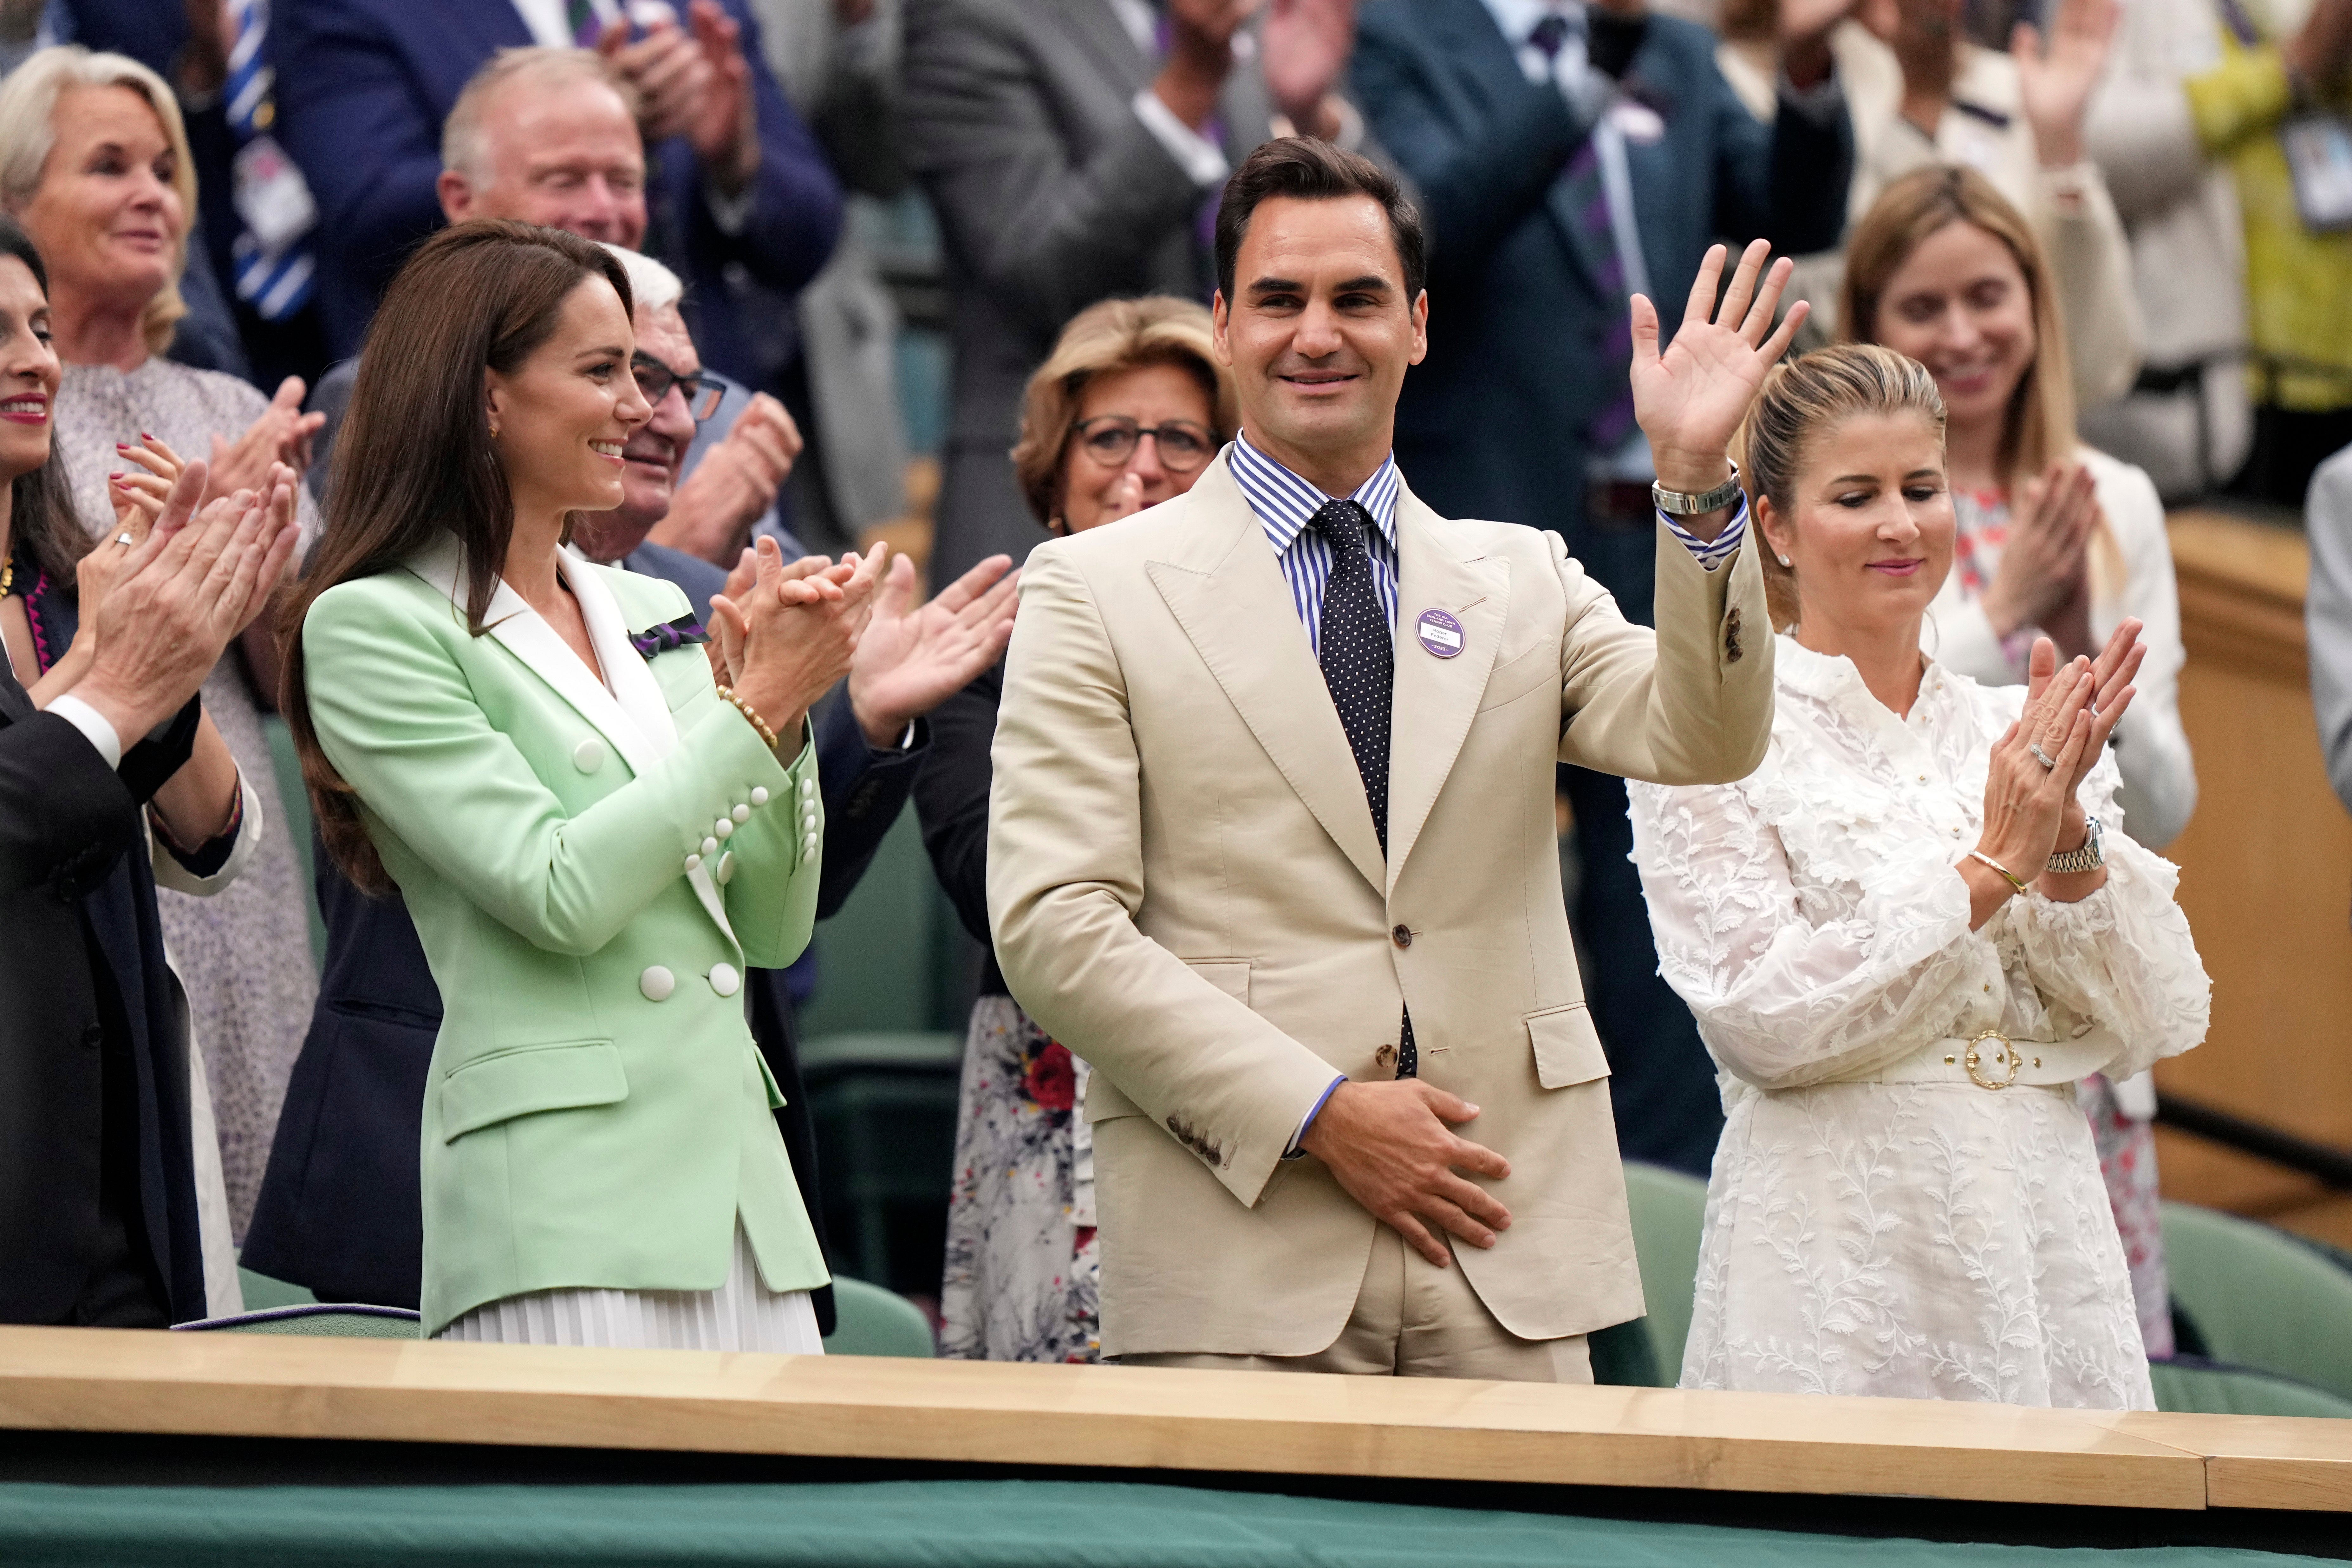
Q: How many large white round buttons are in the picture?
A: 4